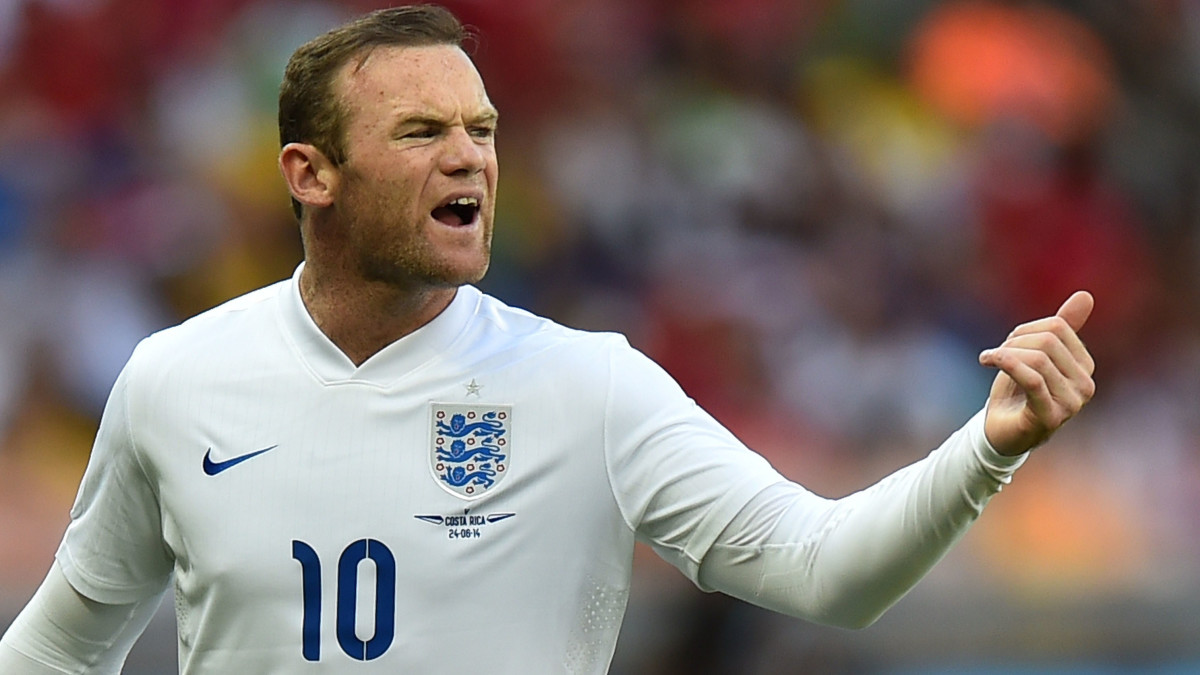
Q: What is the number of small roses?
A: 10